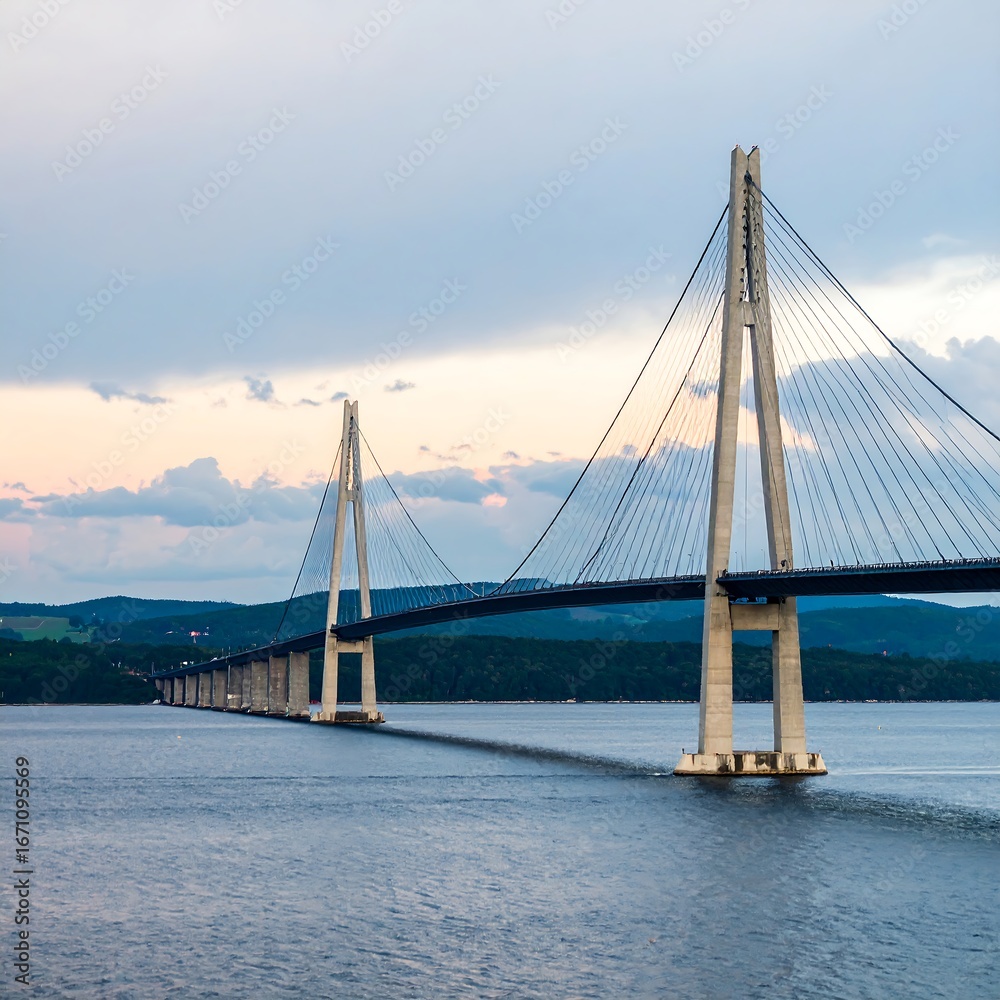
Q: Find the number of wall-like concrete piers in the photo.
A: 11